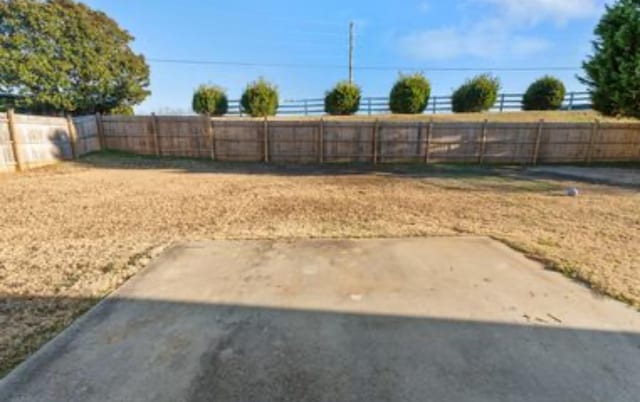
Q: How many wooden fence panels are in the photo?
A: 13